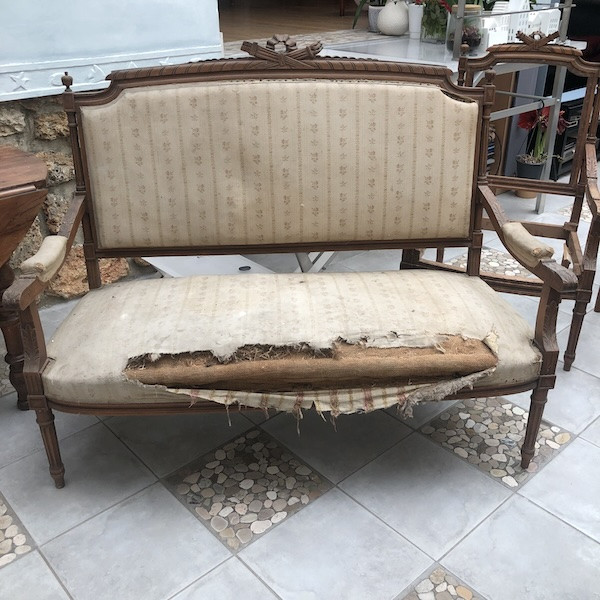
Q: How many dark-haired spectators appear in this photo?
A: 0